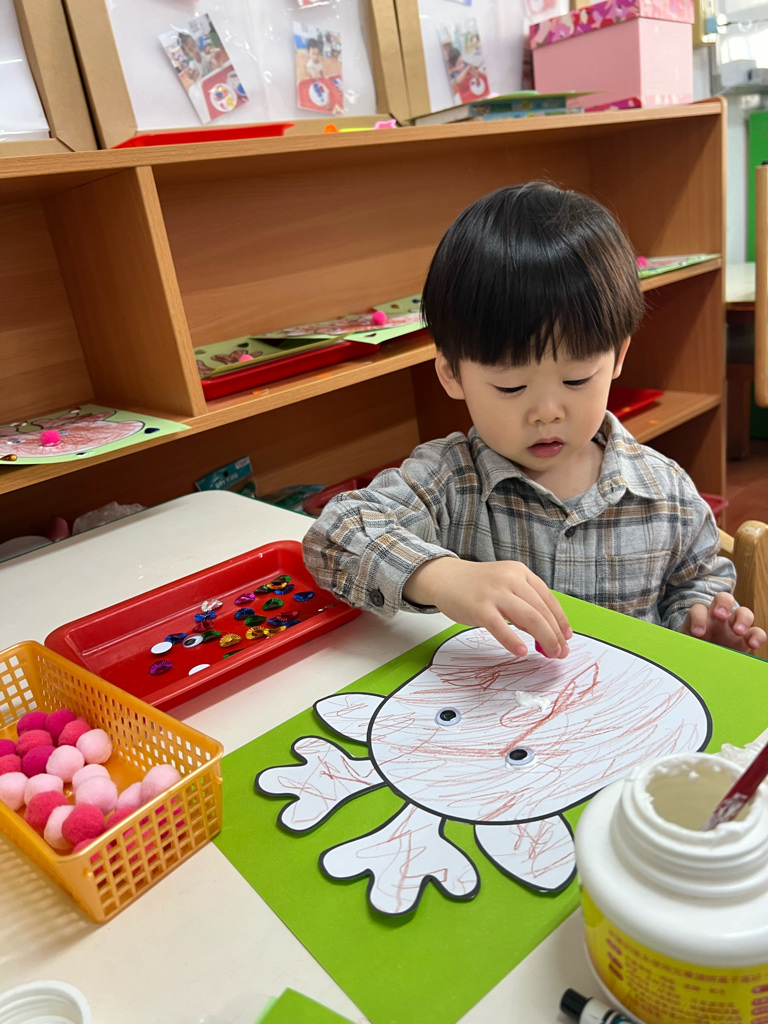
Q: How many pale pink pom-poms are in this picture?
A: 9